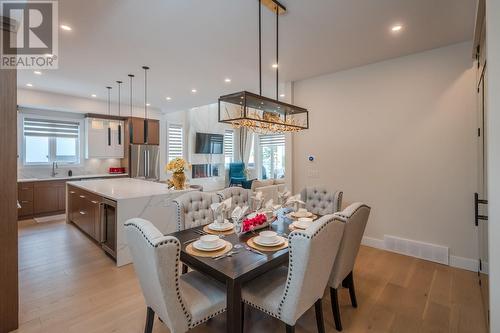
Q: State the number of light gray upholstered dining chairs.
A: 6